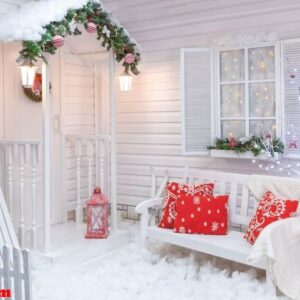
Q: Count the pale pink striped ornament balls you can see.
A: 3